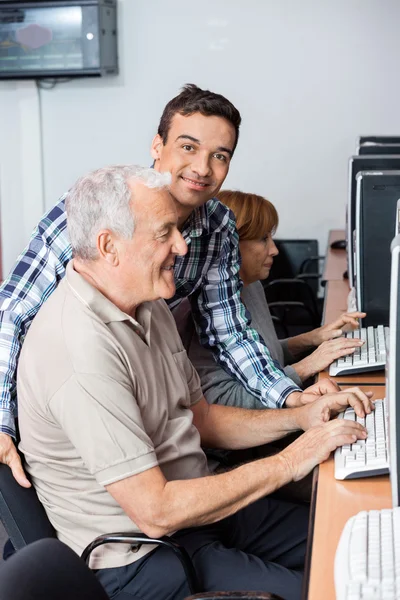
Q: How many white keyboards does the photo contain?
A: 3